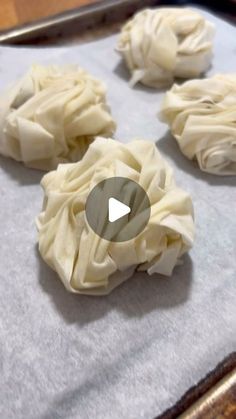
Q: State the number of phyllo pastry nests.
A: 4